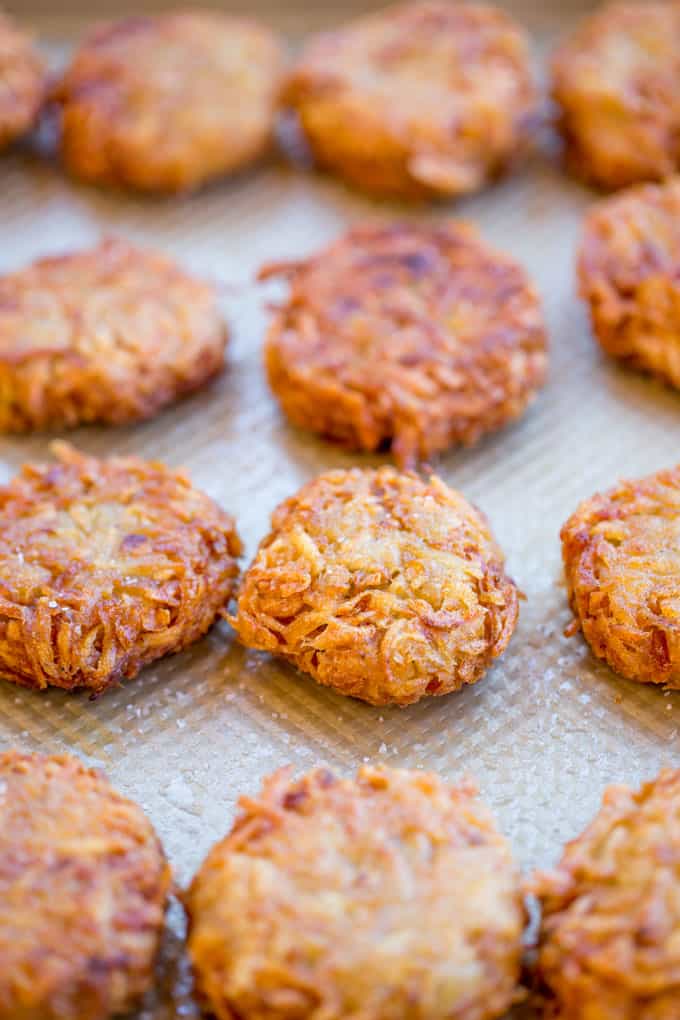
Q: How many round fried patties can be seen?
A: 13